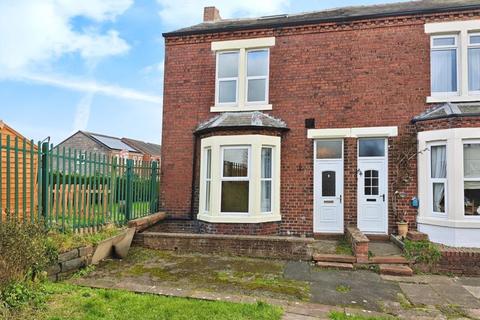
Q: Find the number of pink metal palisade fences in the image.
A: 0